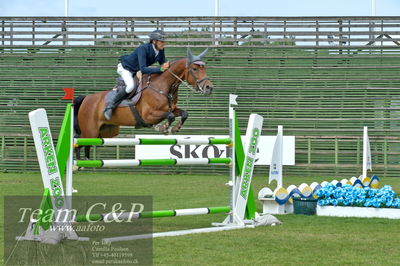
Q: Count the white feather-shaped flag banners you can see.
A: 2